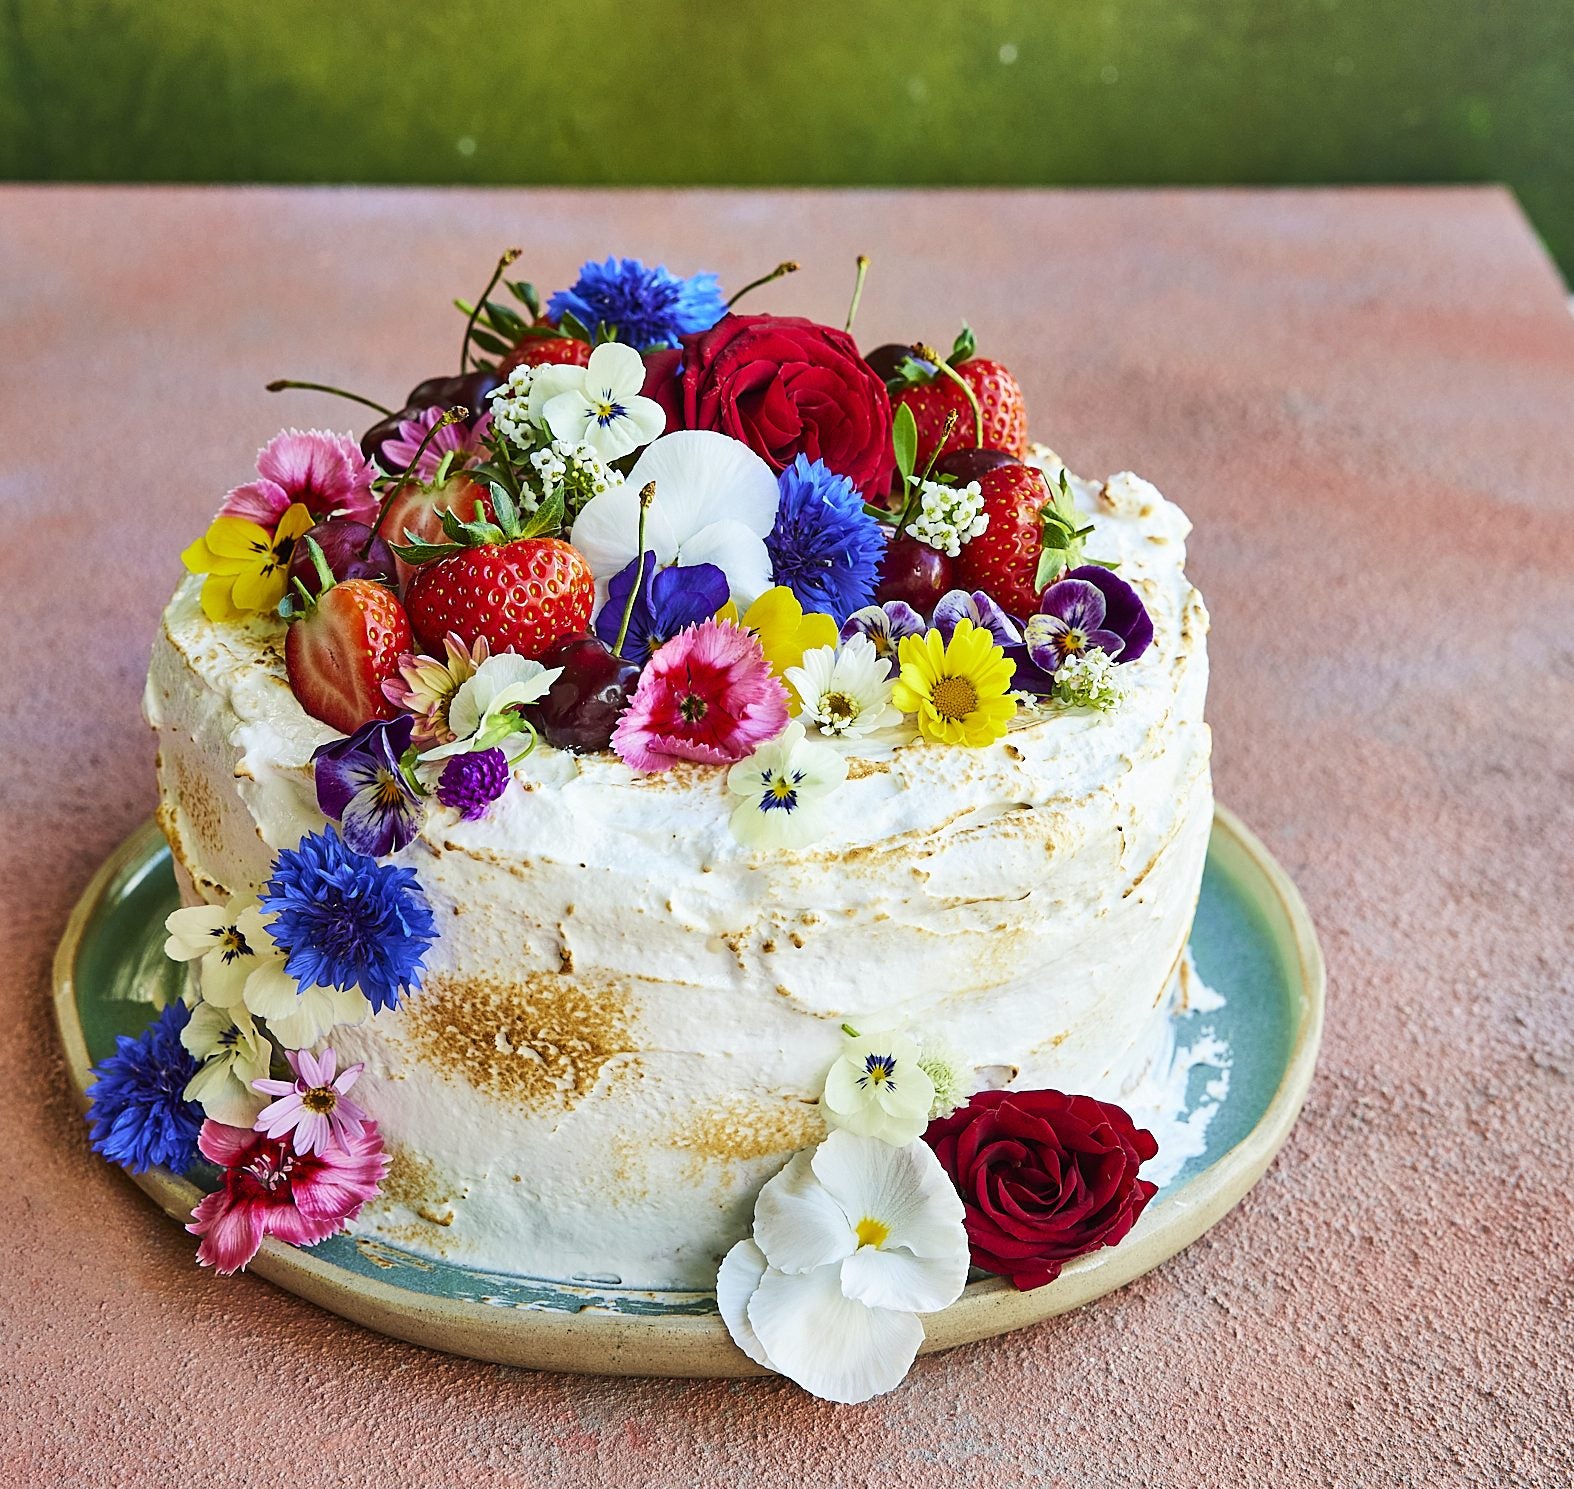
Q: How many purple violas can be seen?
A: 5